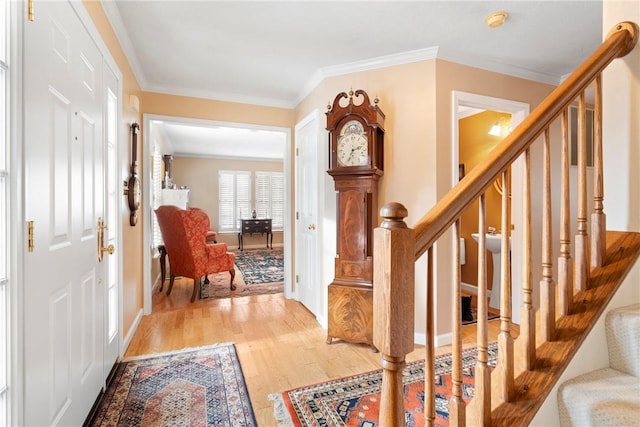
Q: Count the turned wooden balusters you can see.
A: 9